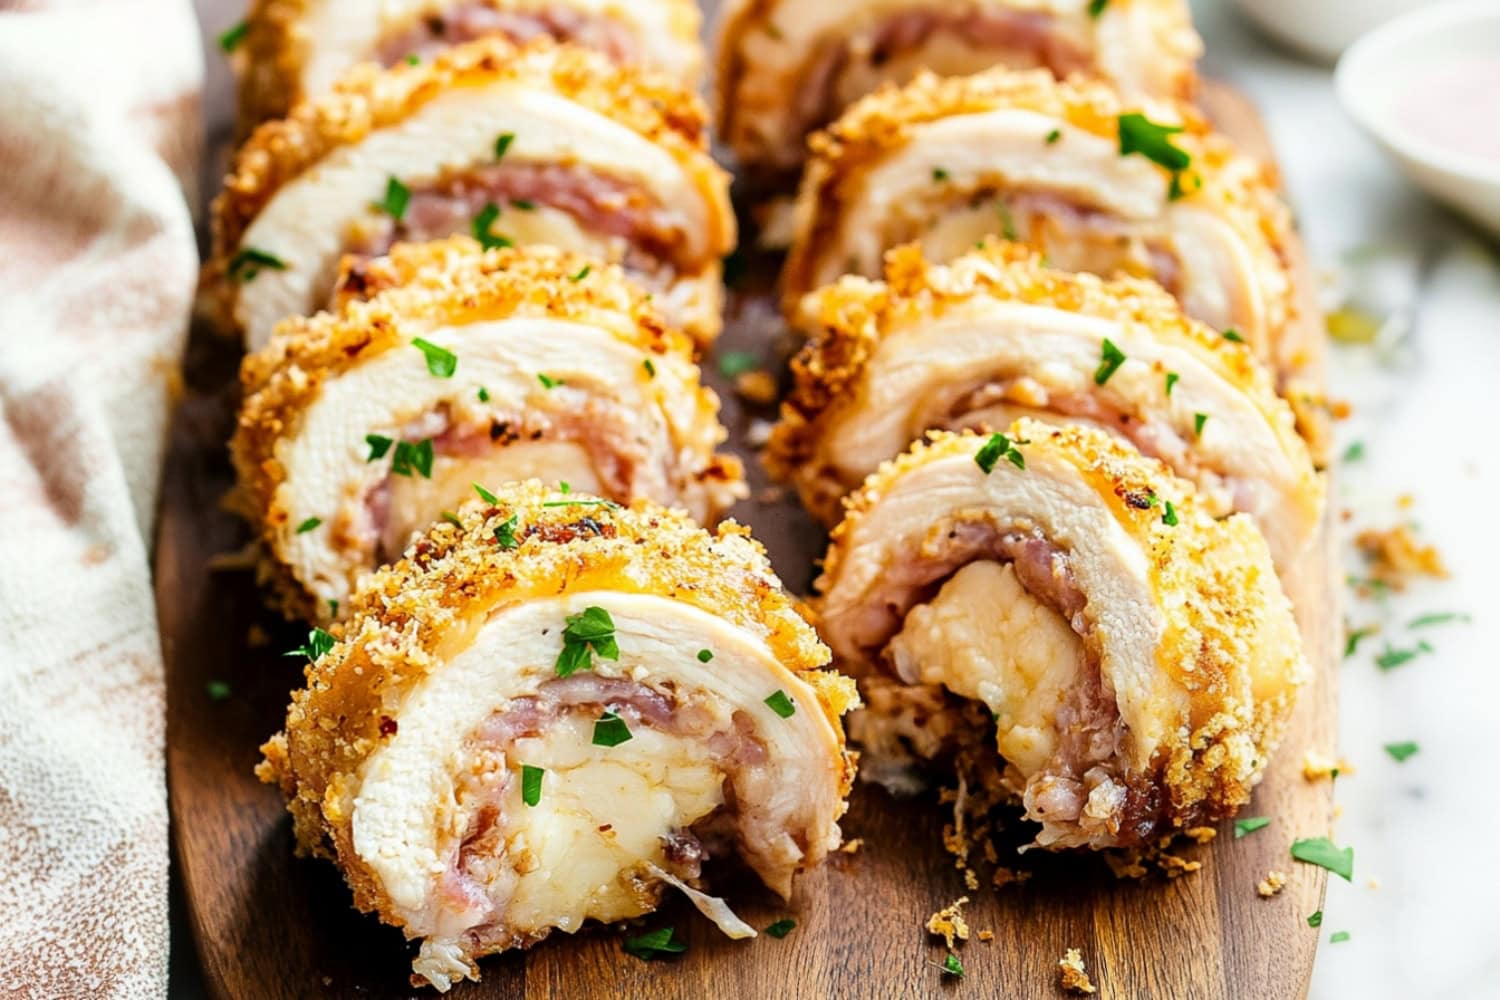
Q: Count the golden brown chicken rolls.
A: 8